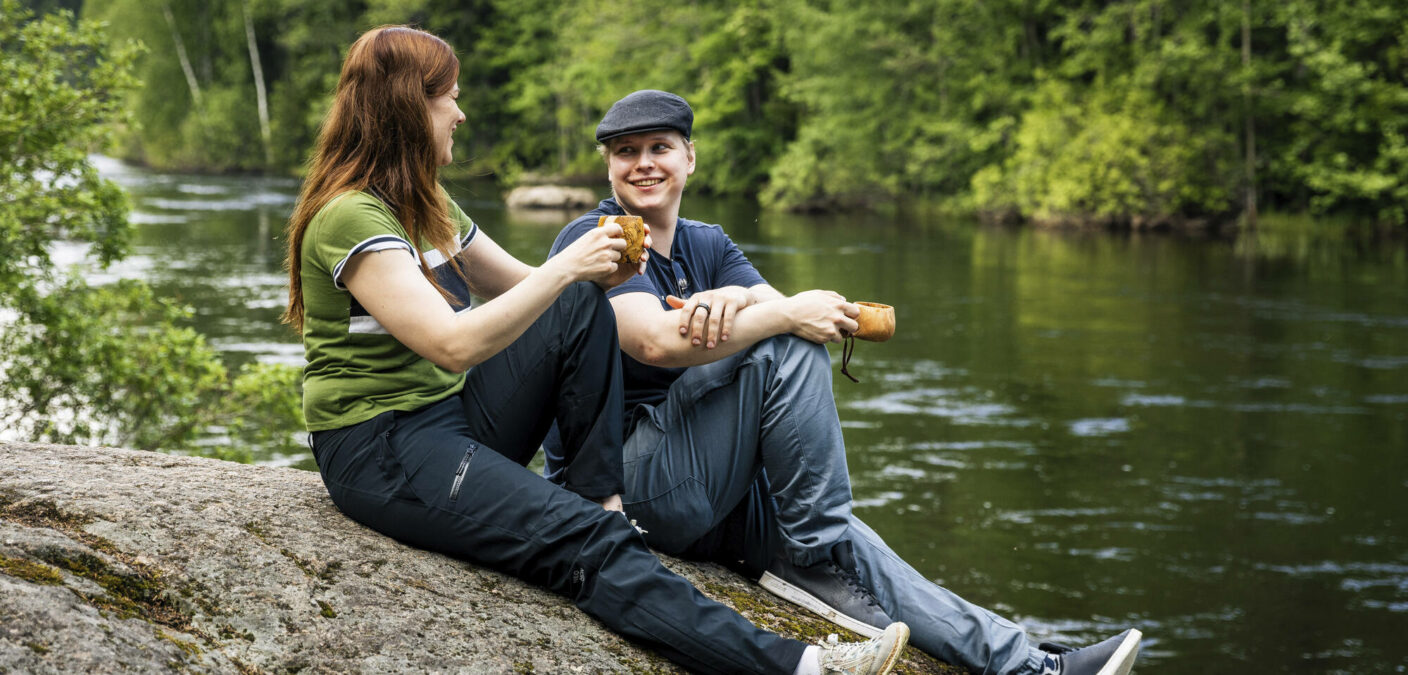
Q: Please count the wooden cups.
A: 2